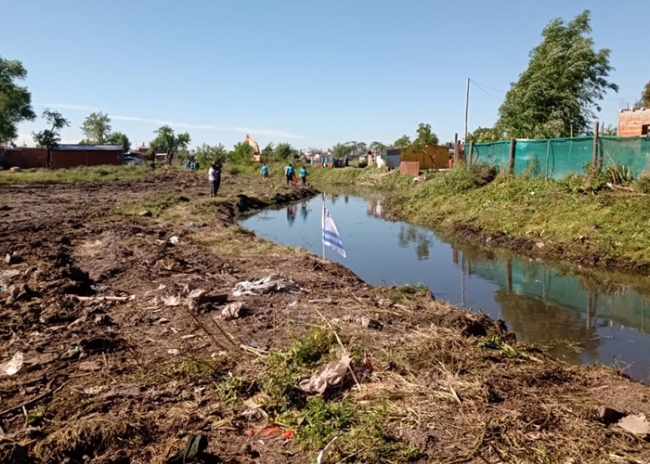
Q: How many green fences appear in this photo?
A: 1